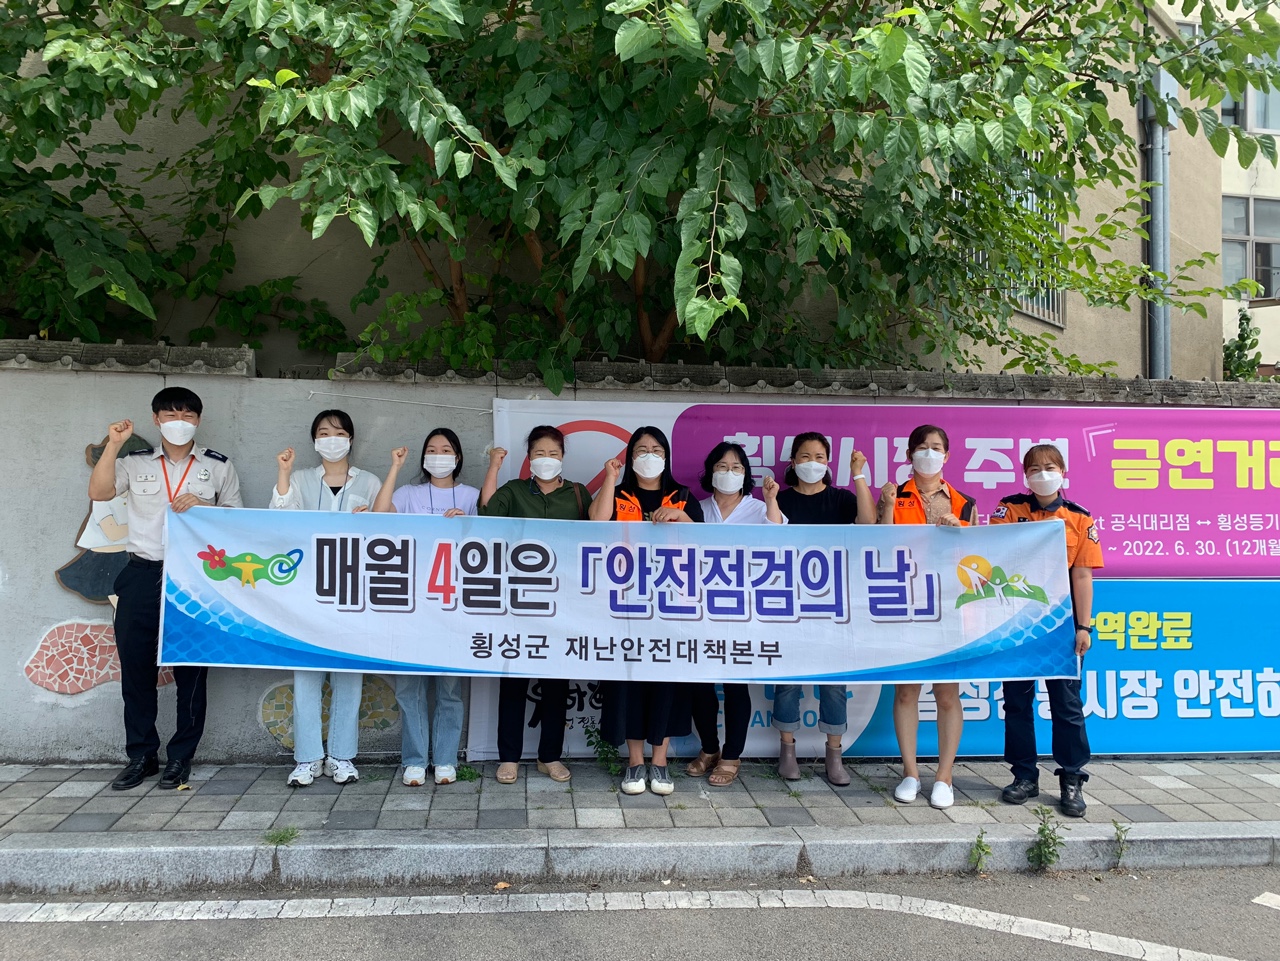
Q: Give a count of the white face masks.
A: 9